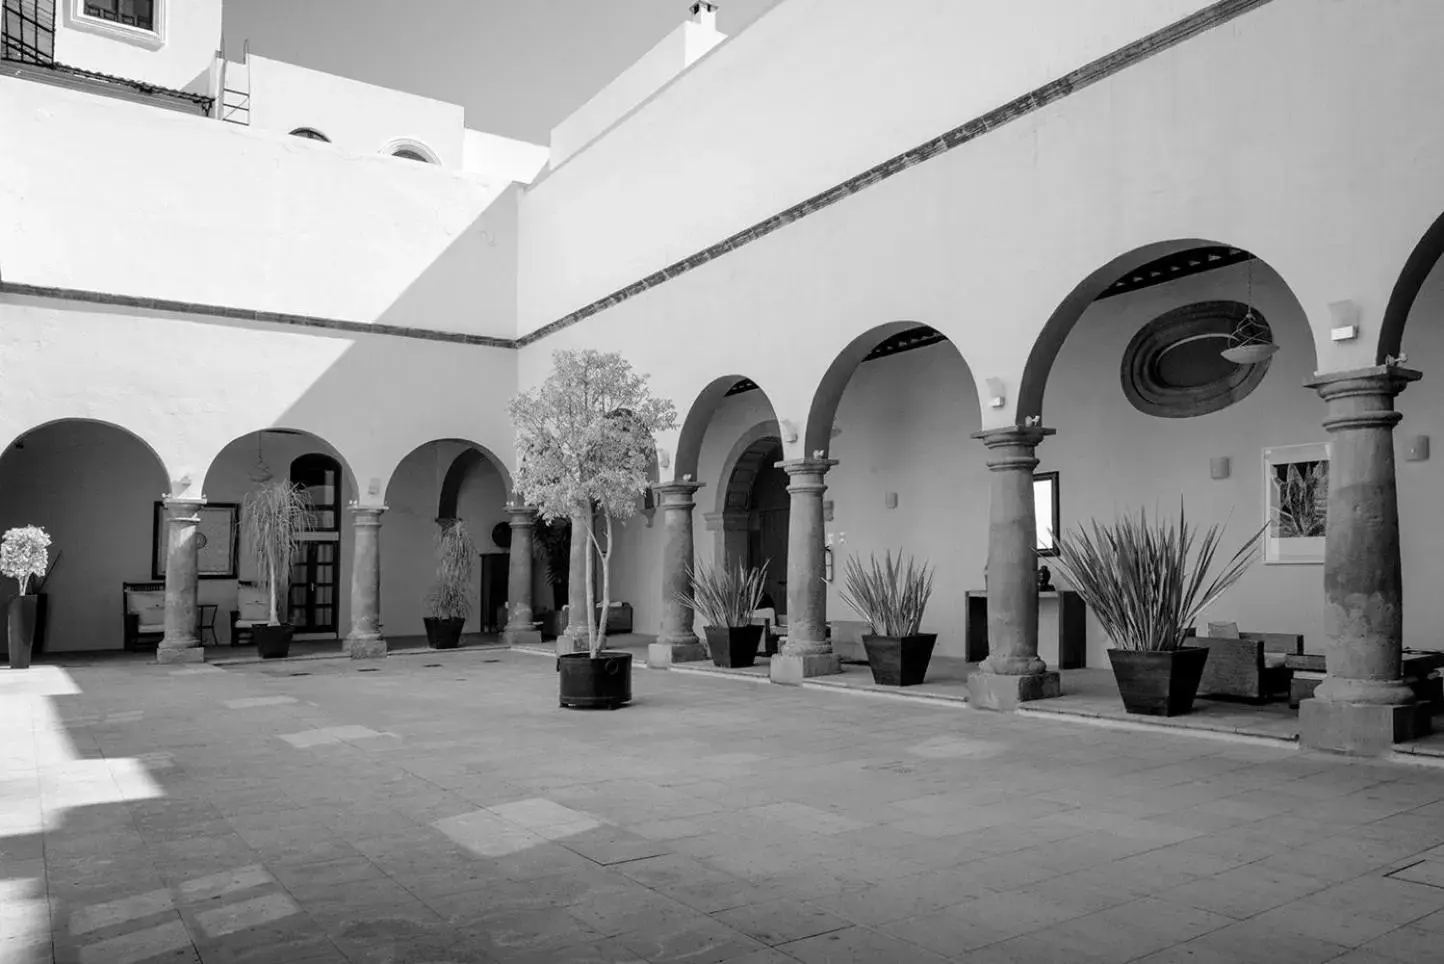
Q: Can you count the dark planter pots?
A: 7